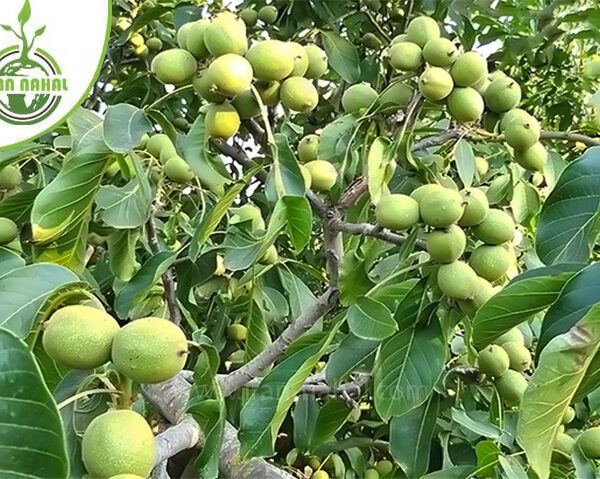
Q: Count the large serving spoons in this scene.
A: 0